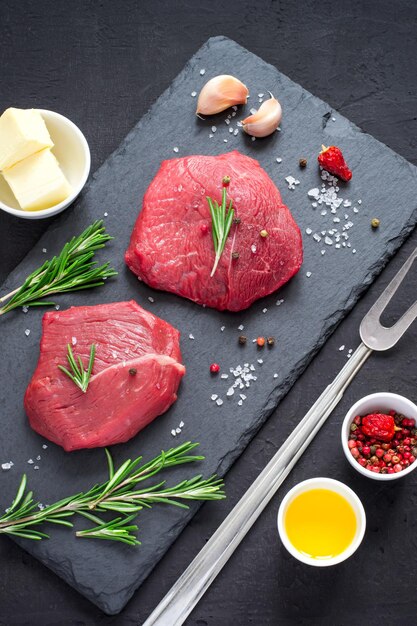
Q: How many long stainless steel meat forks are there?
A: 1